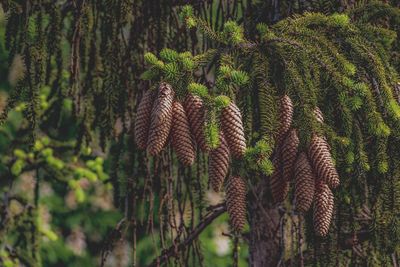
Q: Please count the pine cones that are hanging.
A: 14